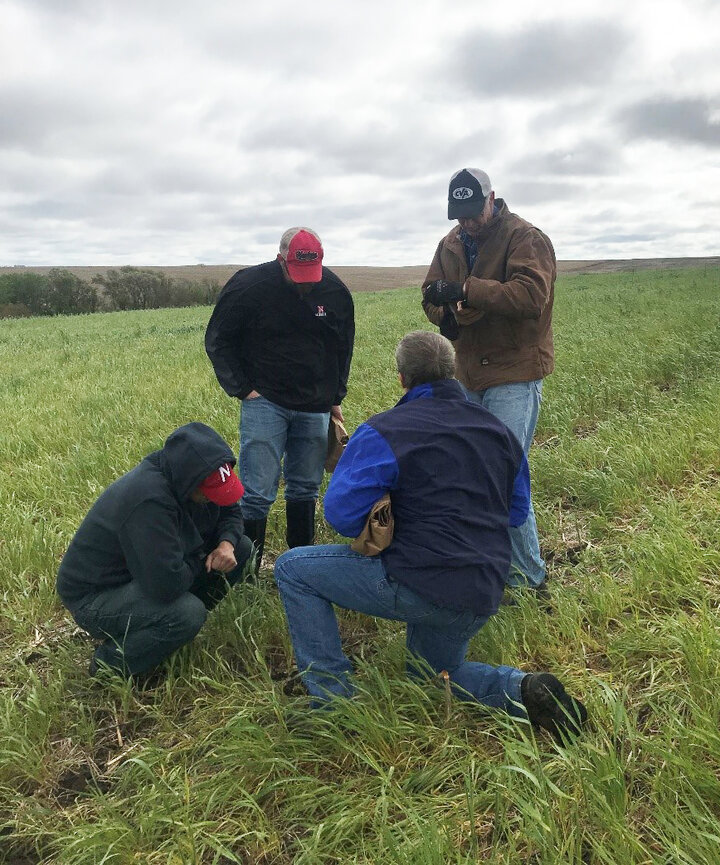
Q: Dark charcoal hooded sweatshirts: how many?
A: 1